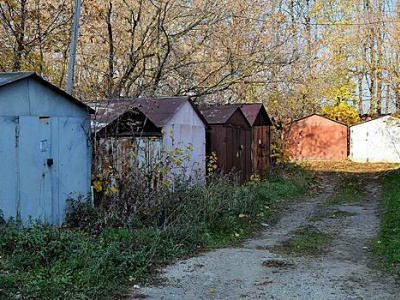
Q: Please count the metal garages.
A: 7